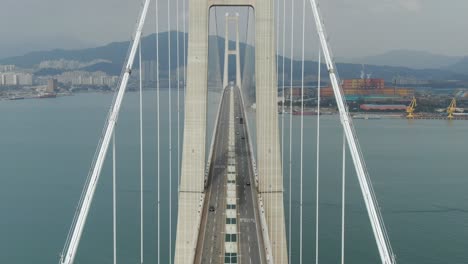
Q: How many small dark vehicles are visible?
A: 4